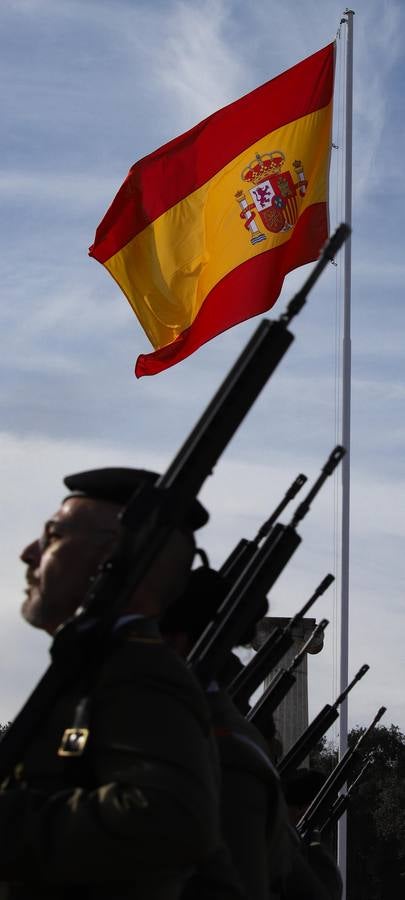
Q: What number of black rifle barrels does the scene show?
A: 8